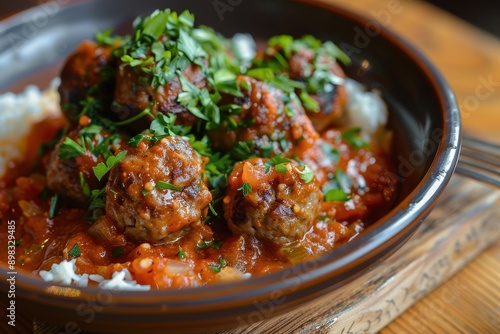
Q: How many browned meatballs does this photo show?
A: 7